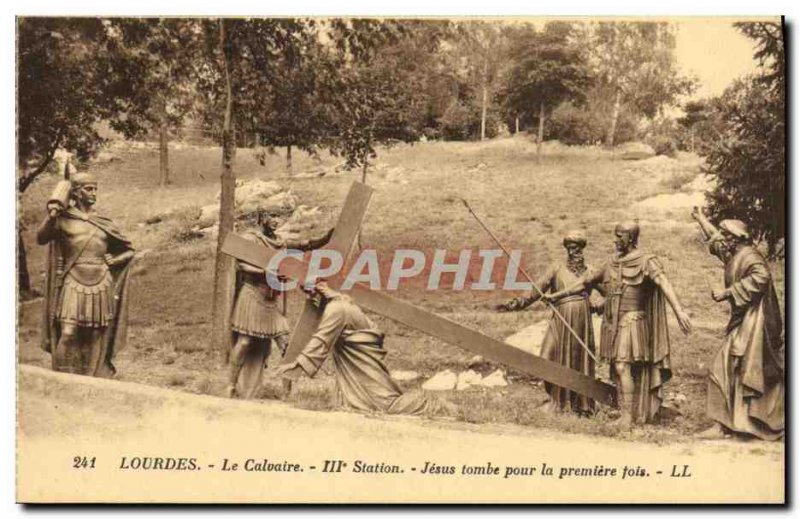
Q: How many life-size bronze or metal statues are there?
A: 6